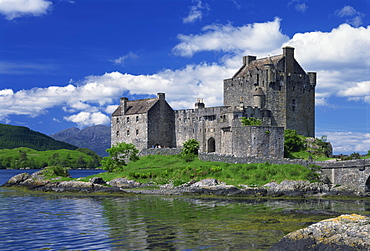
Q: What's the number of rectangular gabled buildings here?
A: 2